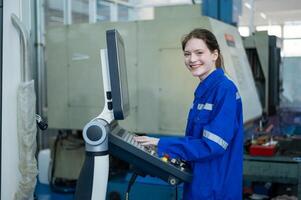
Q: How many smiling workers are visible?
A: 1